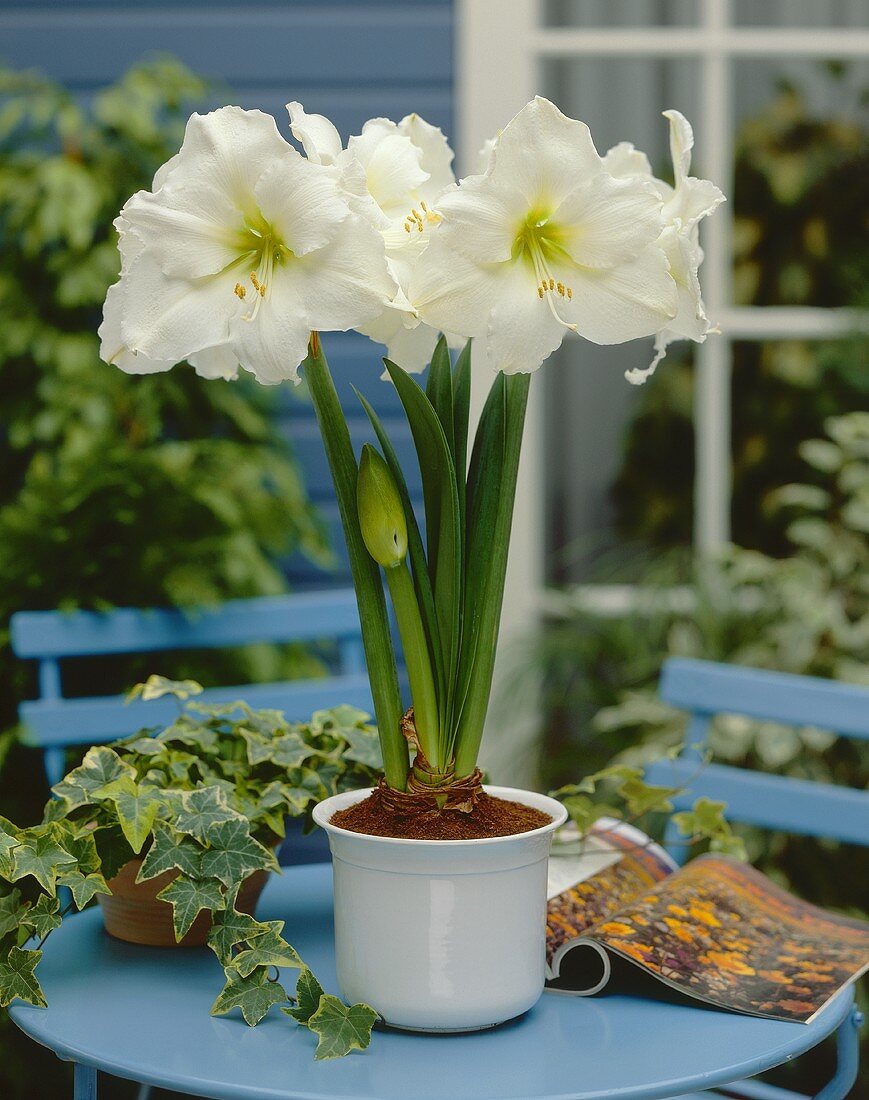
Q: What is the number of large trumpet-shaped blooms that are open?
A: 4